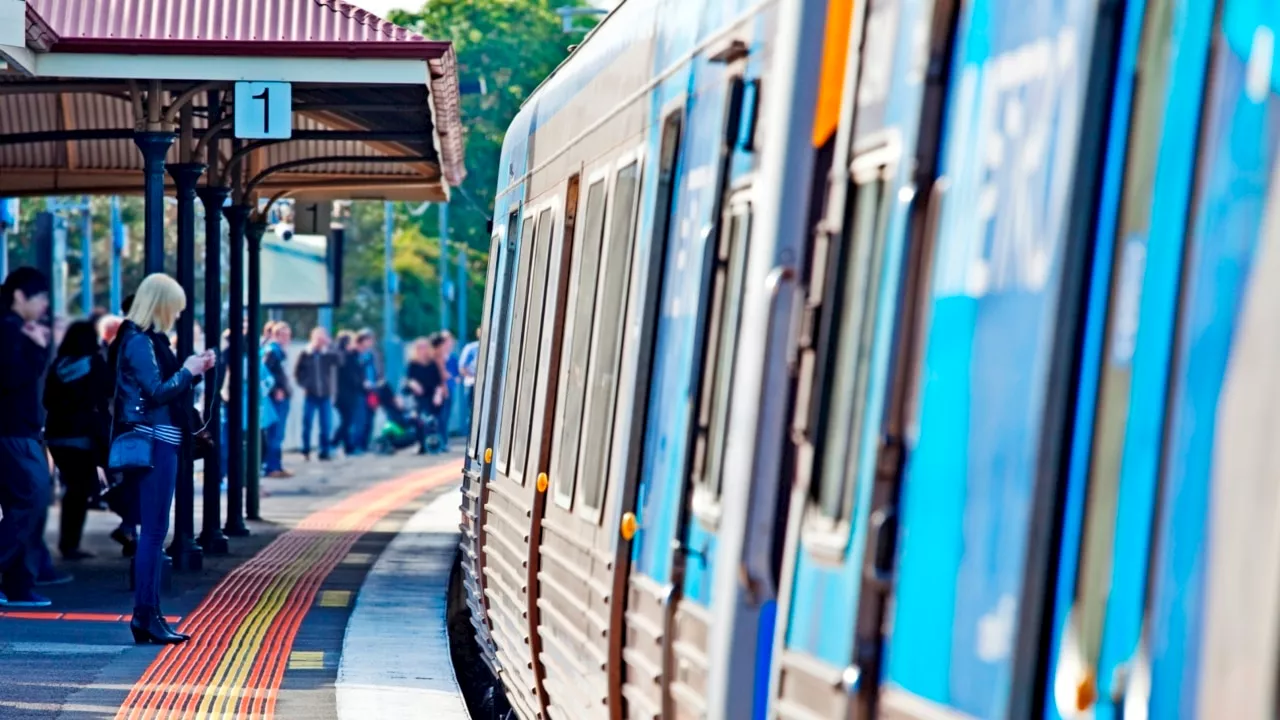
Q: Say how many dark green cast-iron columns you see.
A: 5